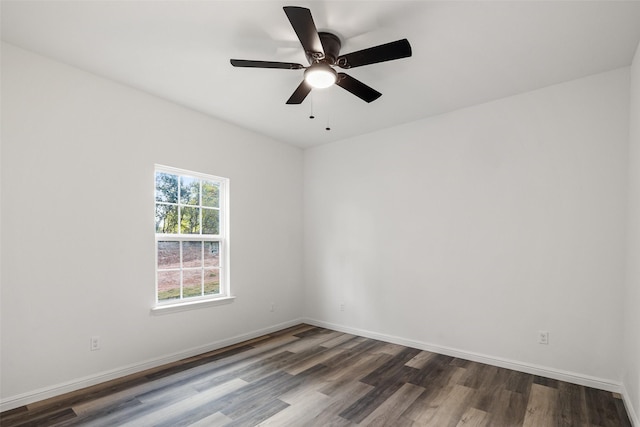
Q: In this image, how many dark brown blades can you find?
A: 5